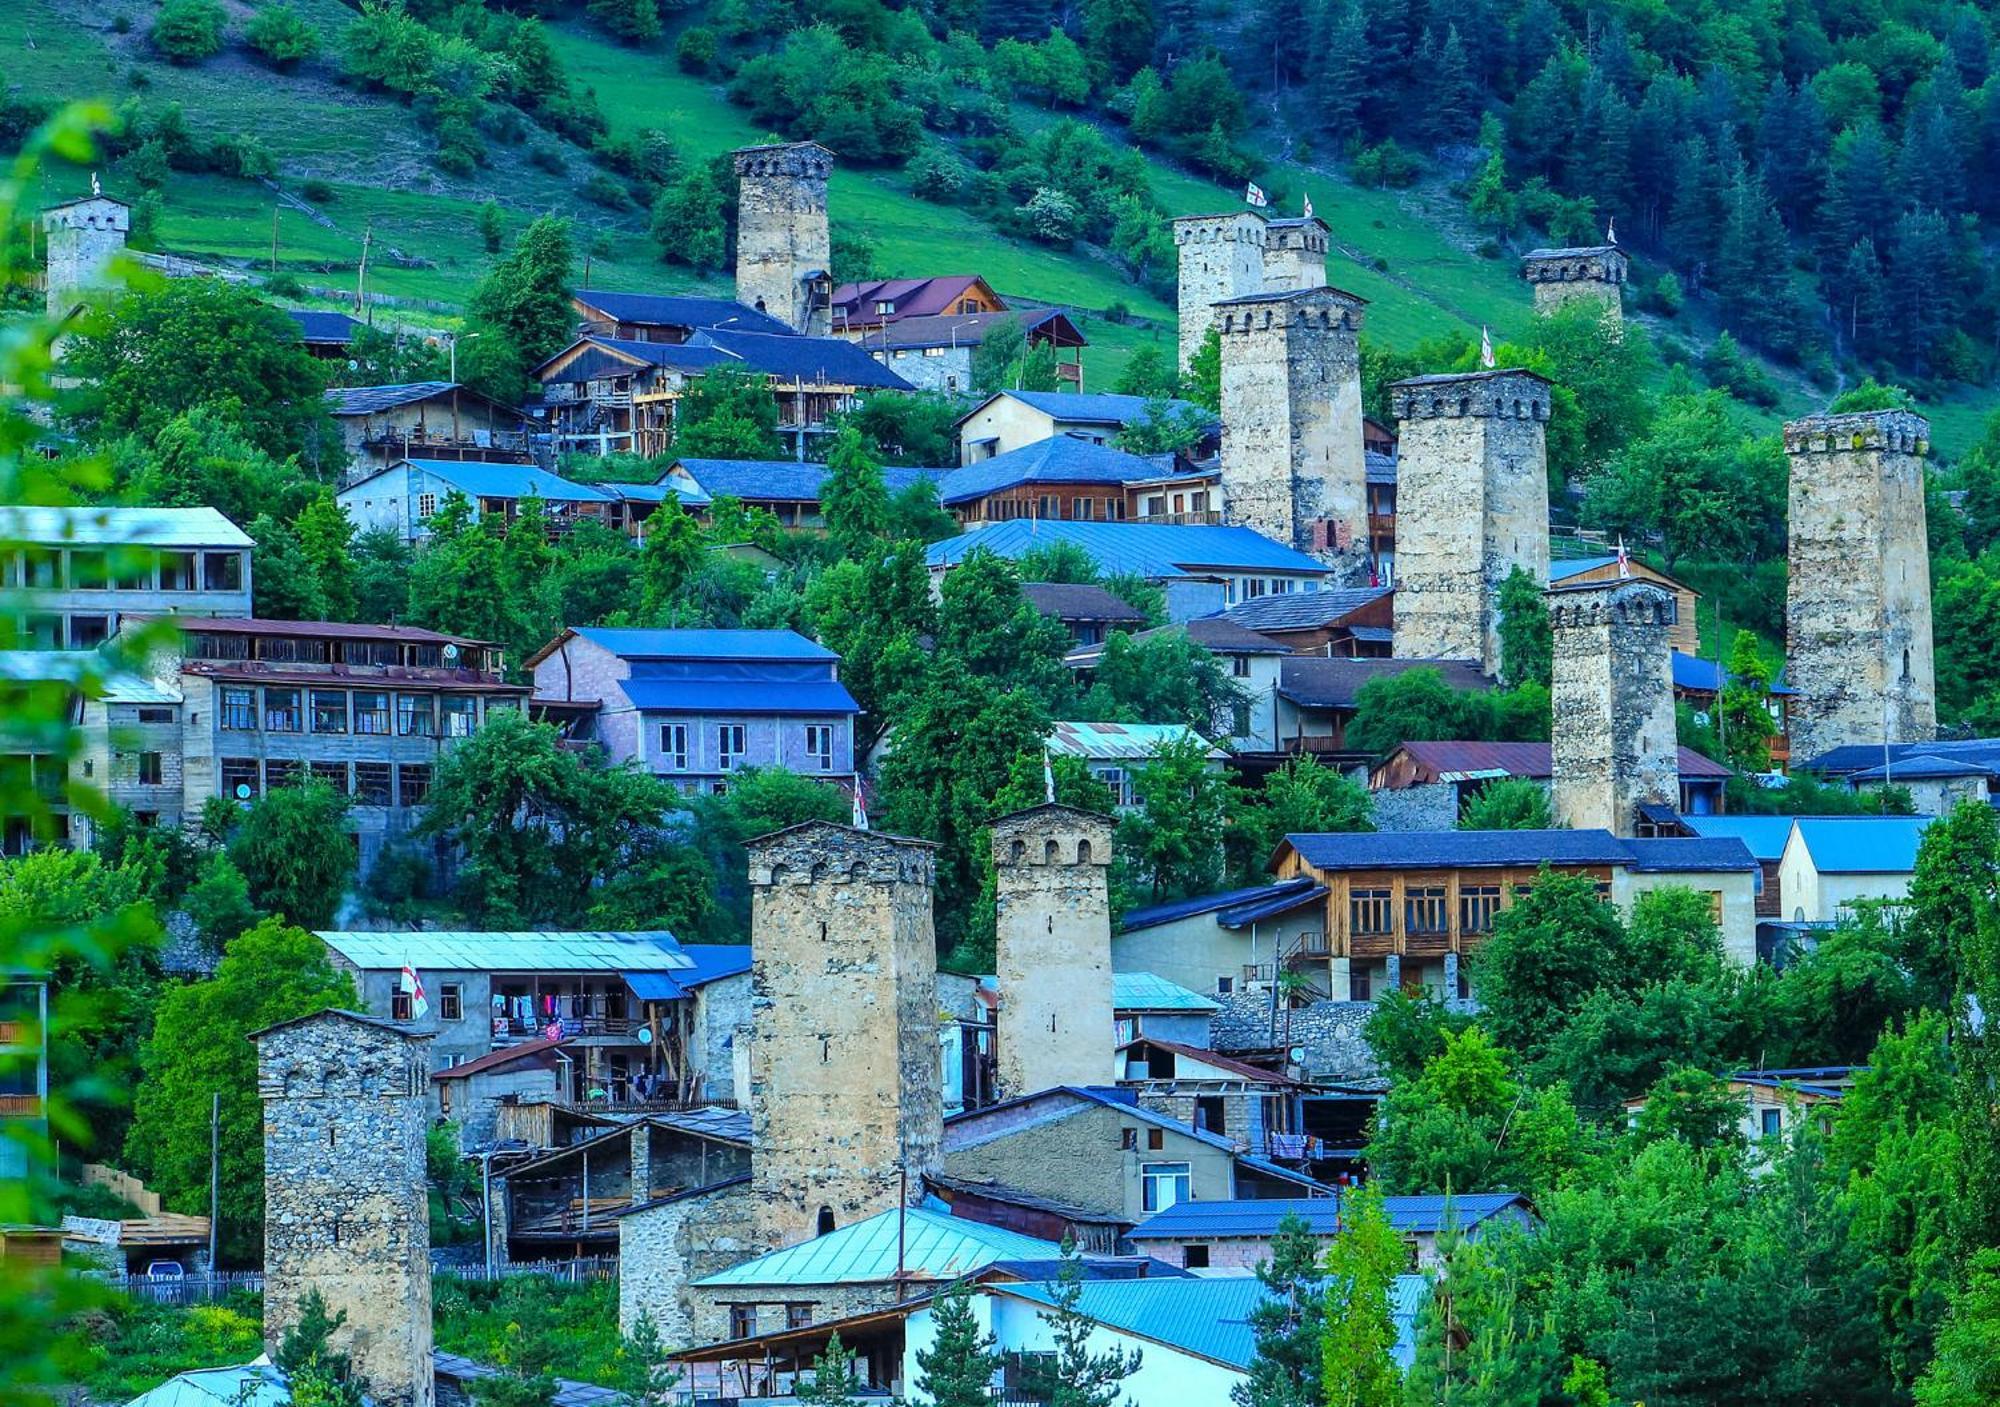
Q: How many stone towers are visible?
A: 12